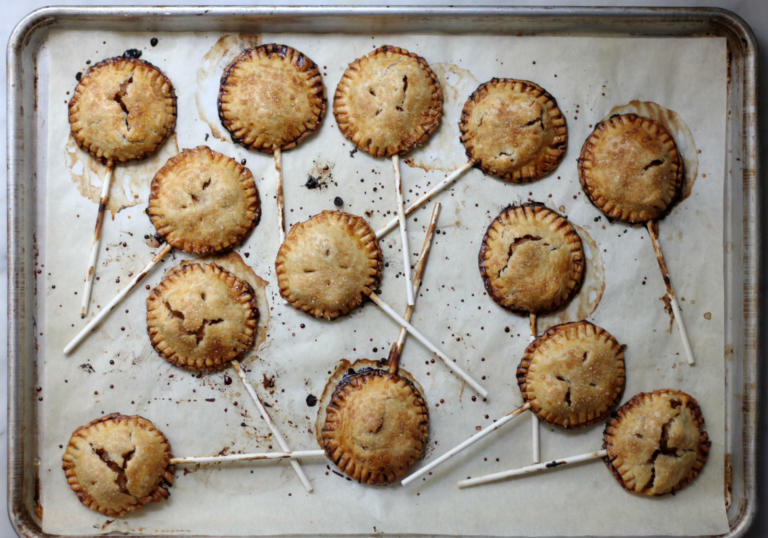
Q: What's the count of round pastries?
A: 13